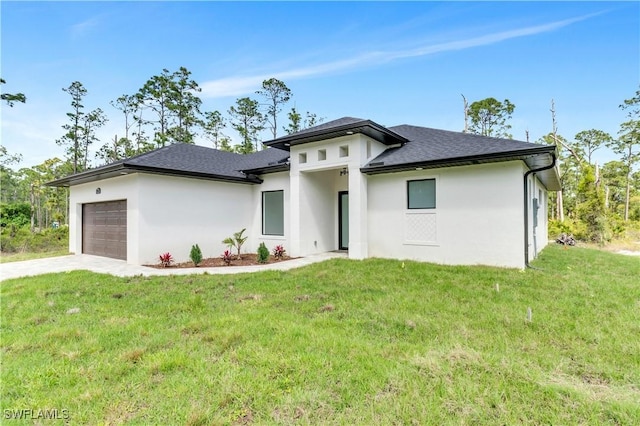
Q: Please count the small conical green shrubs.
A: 2